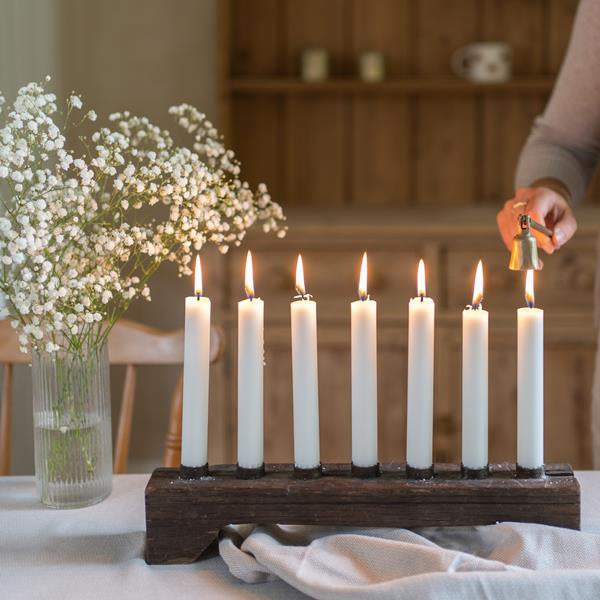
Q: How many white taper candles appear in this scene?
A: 7